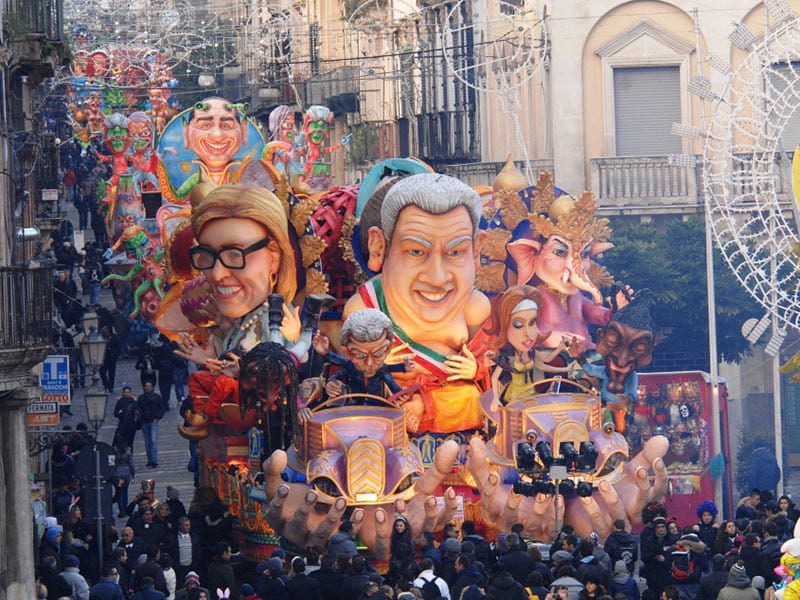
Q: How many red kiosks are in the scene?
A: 1